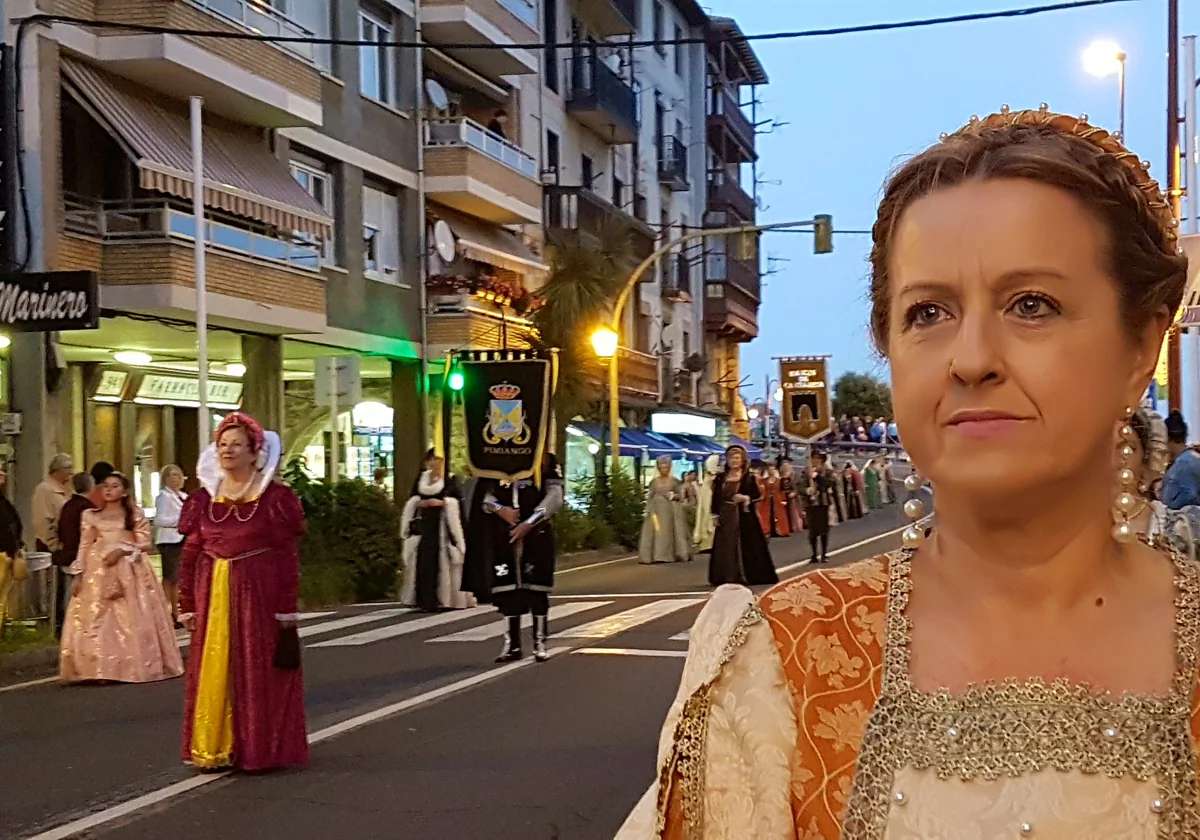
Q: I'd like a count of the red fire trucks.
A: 0